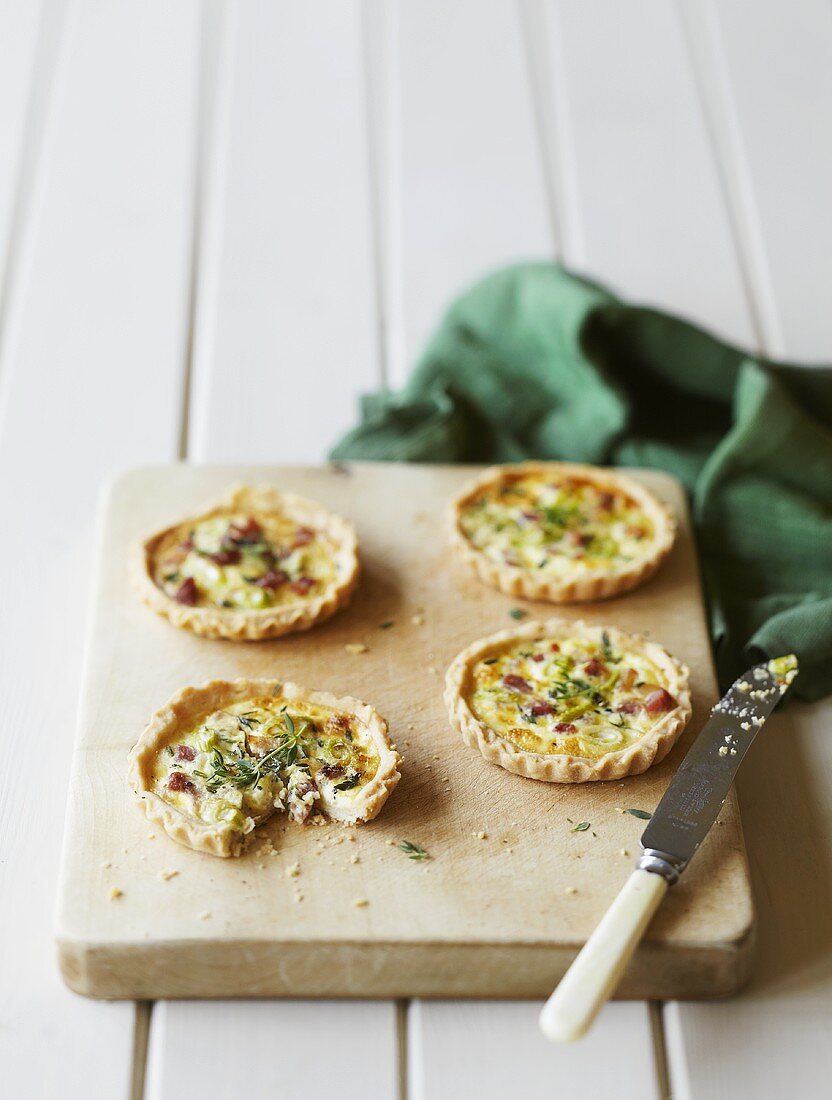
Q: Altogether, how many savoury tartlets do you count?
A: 4